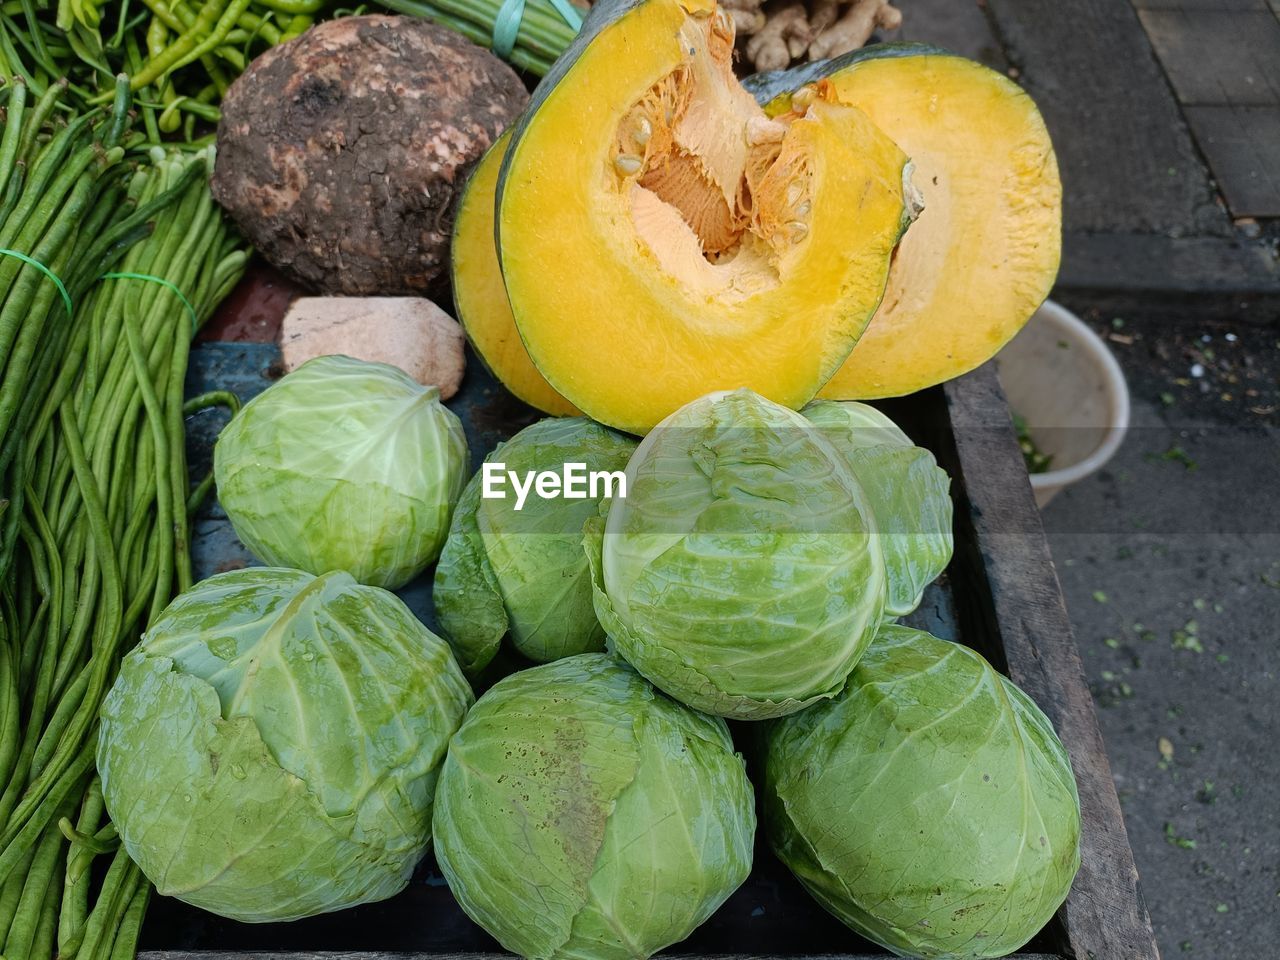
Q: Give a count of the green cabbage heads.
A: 7